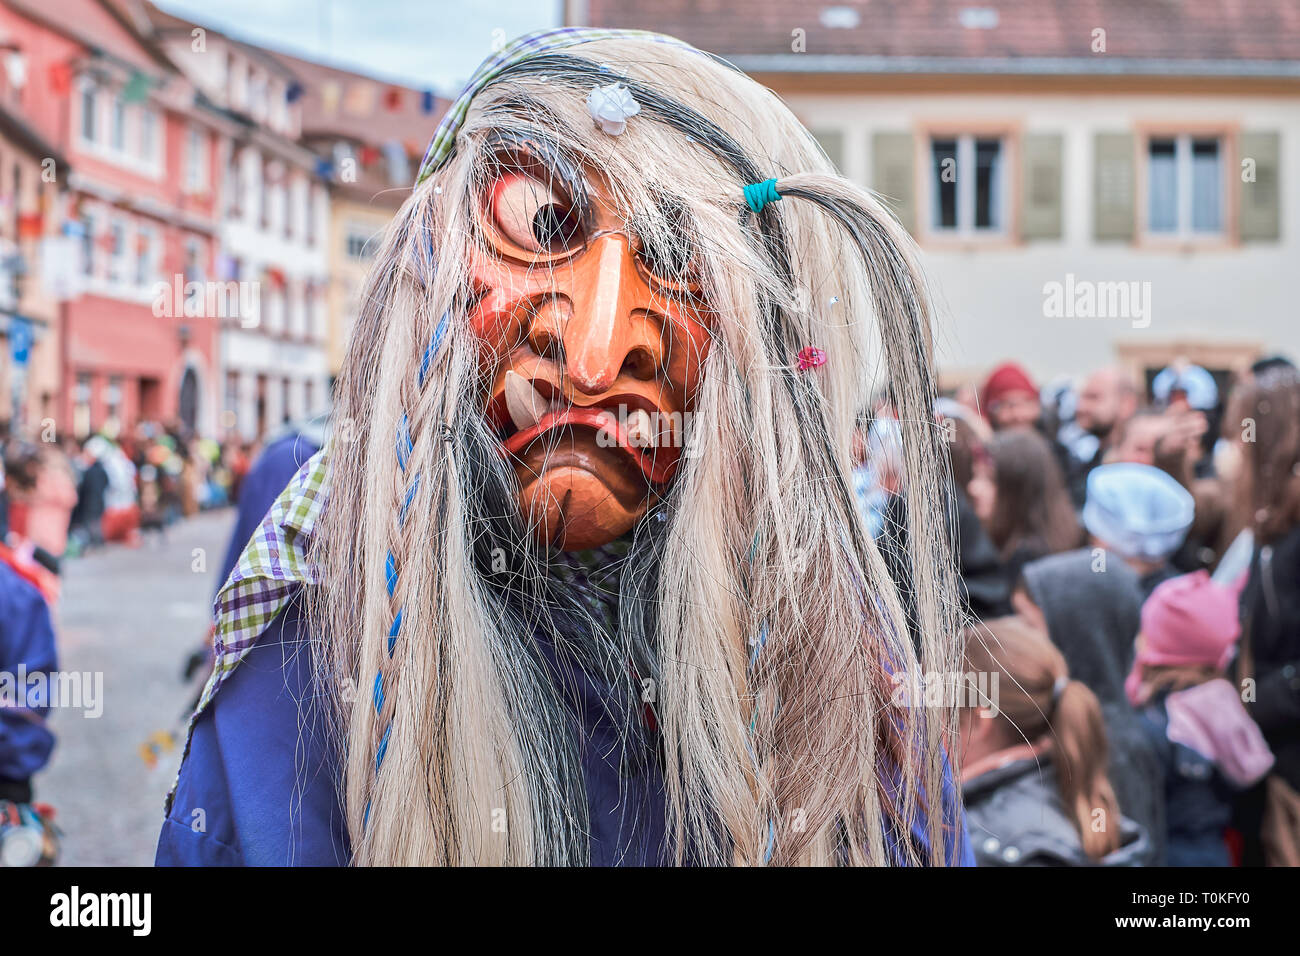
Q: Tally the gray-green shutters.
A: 5